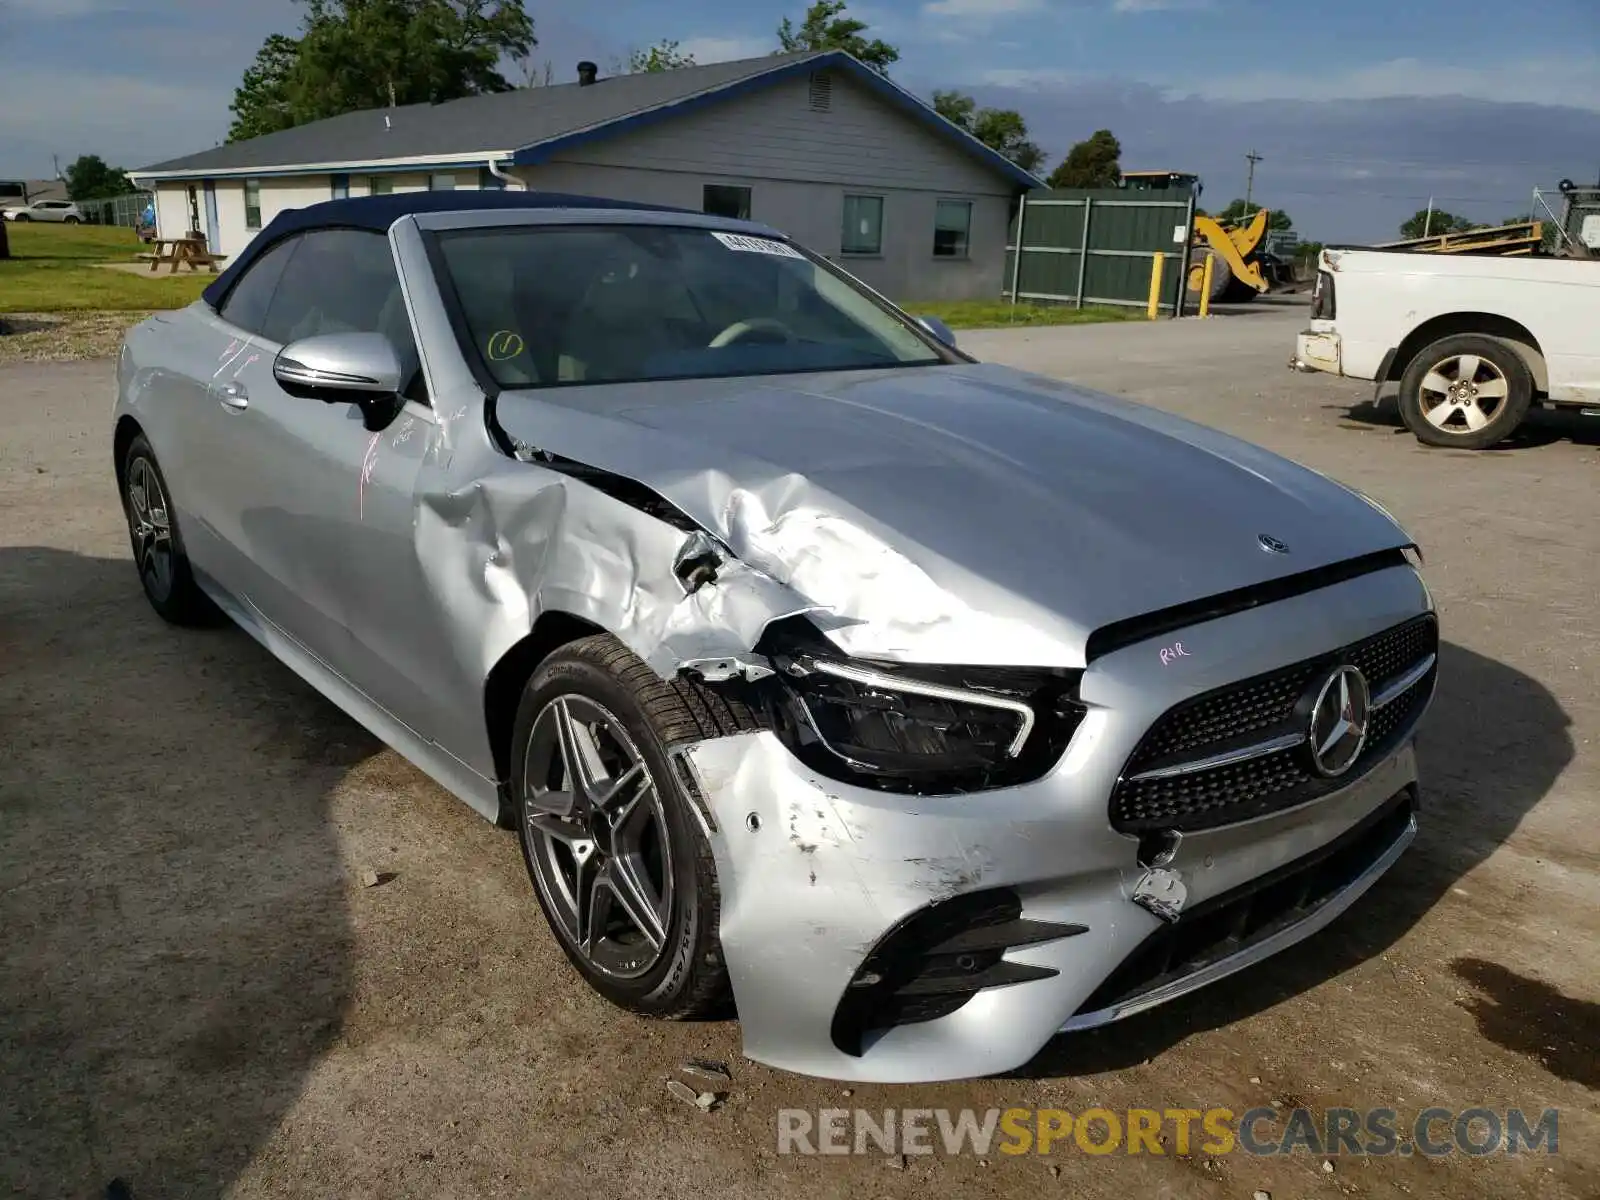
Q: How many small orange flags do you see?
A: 0